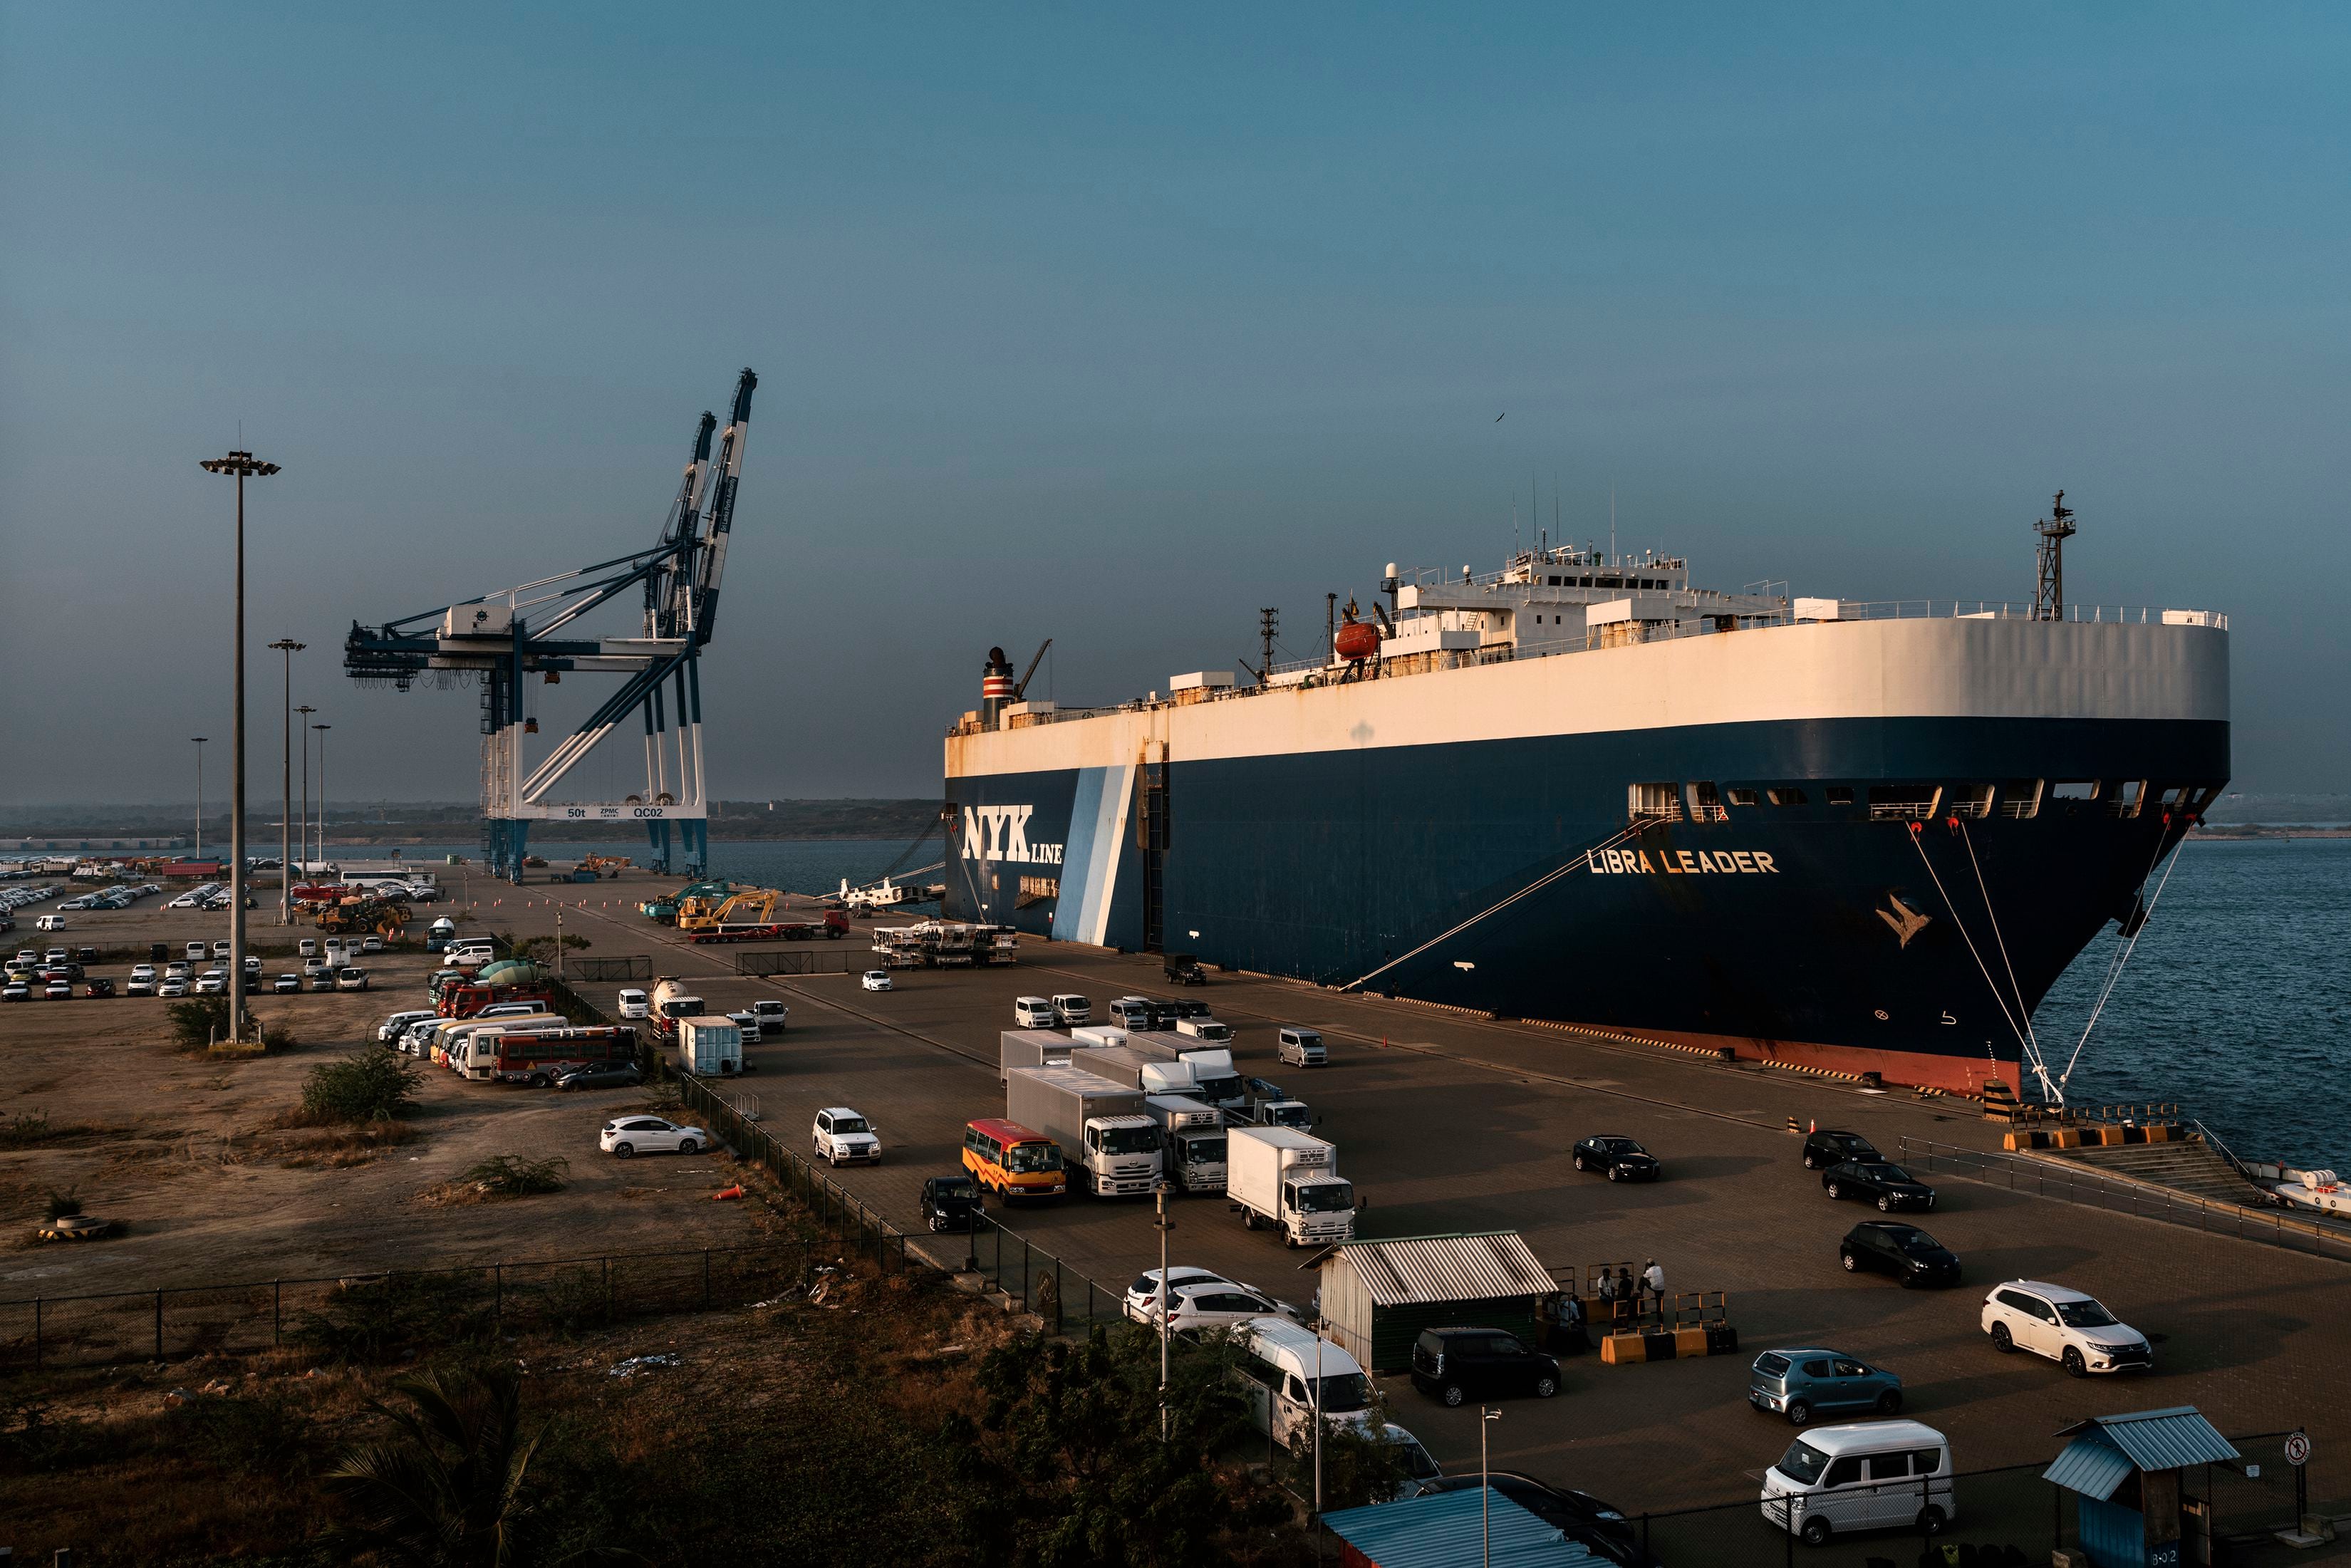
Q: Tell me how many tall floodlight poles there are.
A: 5